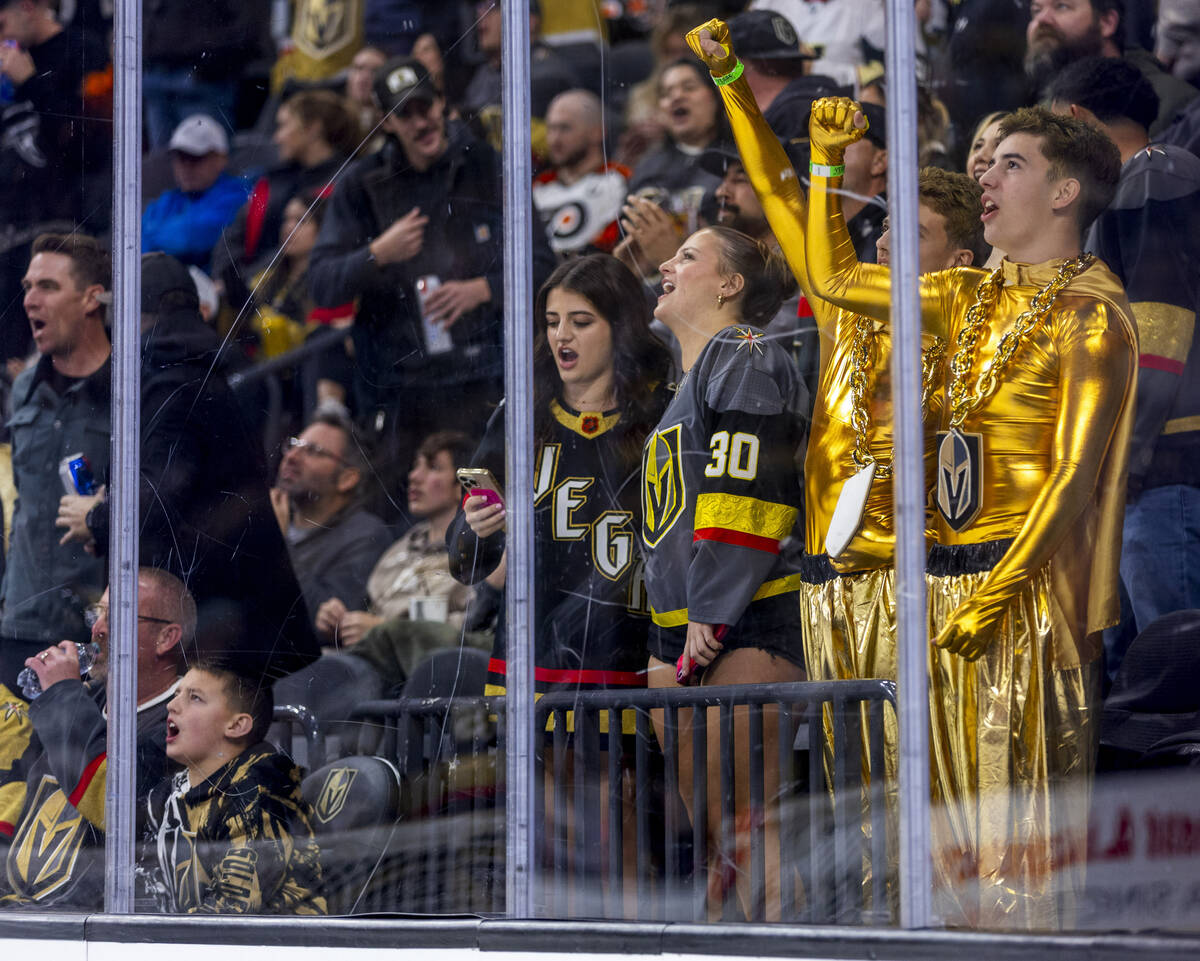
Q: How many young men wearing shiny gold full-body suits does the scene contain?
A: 2